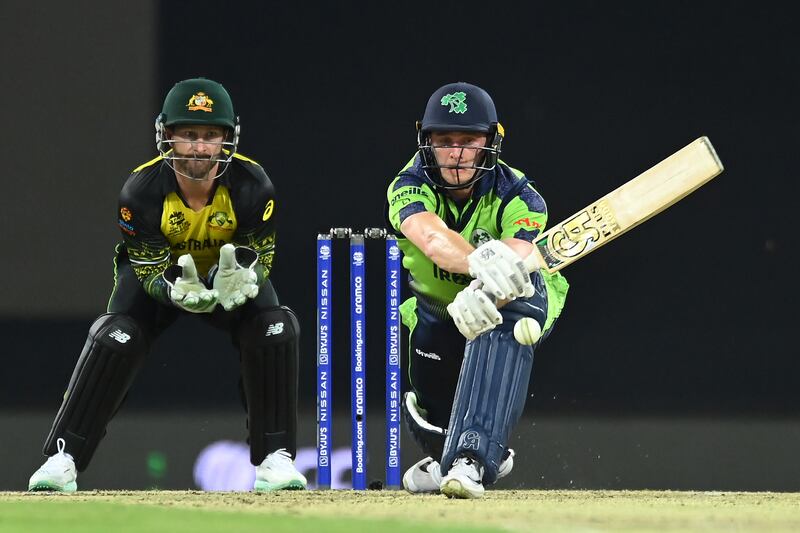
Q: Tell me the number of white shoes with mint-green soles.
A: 2